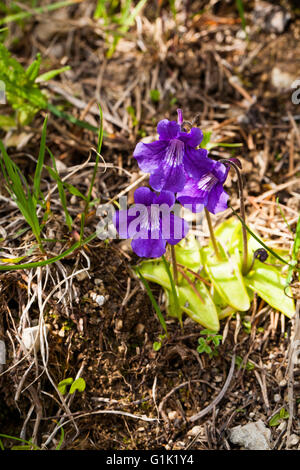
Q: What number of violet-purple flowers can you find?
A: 3